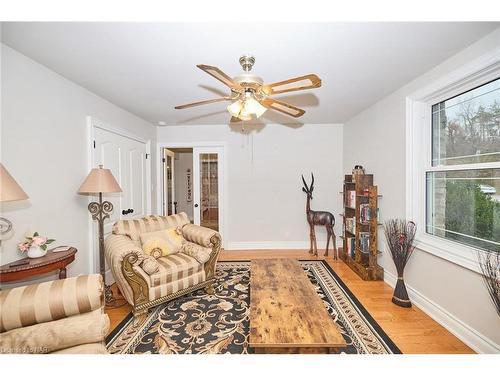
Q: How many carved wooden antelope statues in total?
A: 1